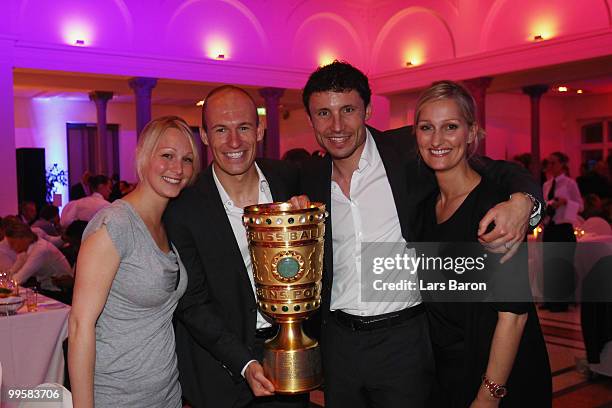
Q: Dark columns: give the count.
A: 5